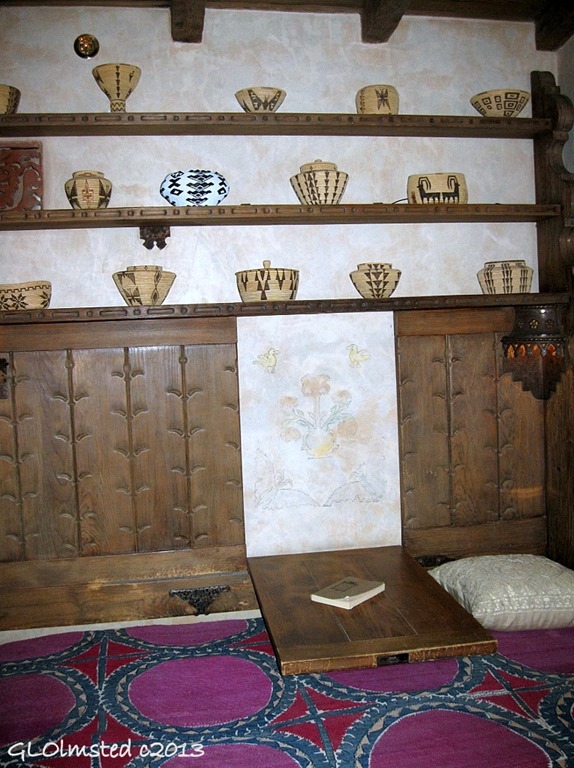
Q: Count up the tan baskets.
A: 13